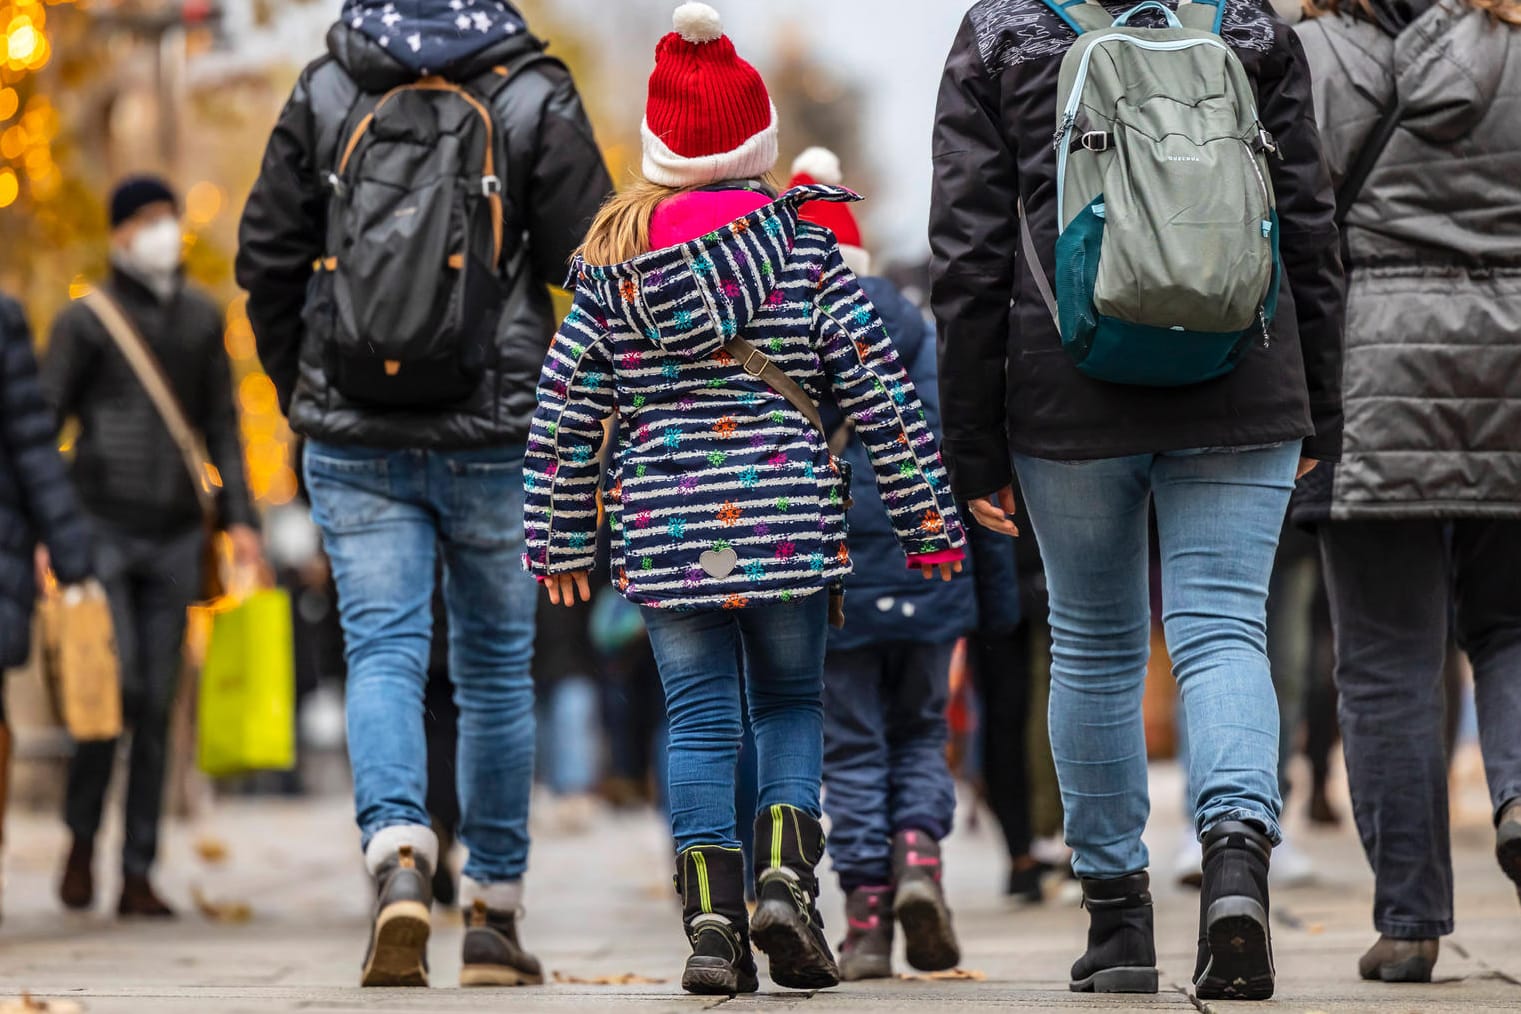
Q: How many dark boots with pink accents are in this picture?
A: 2